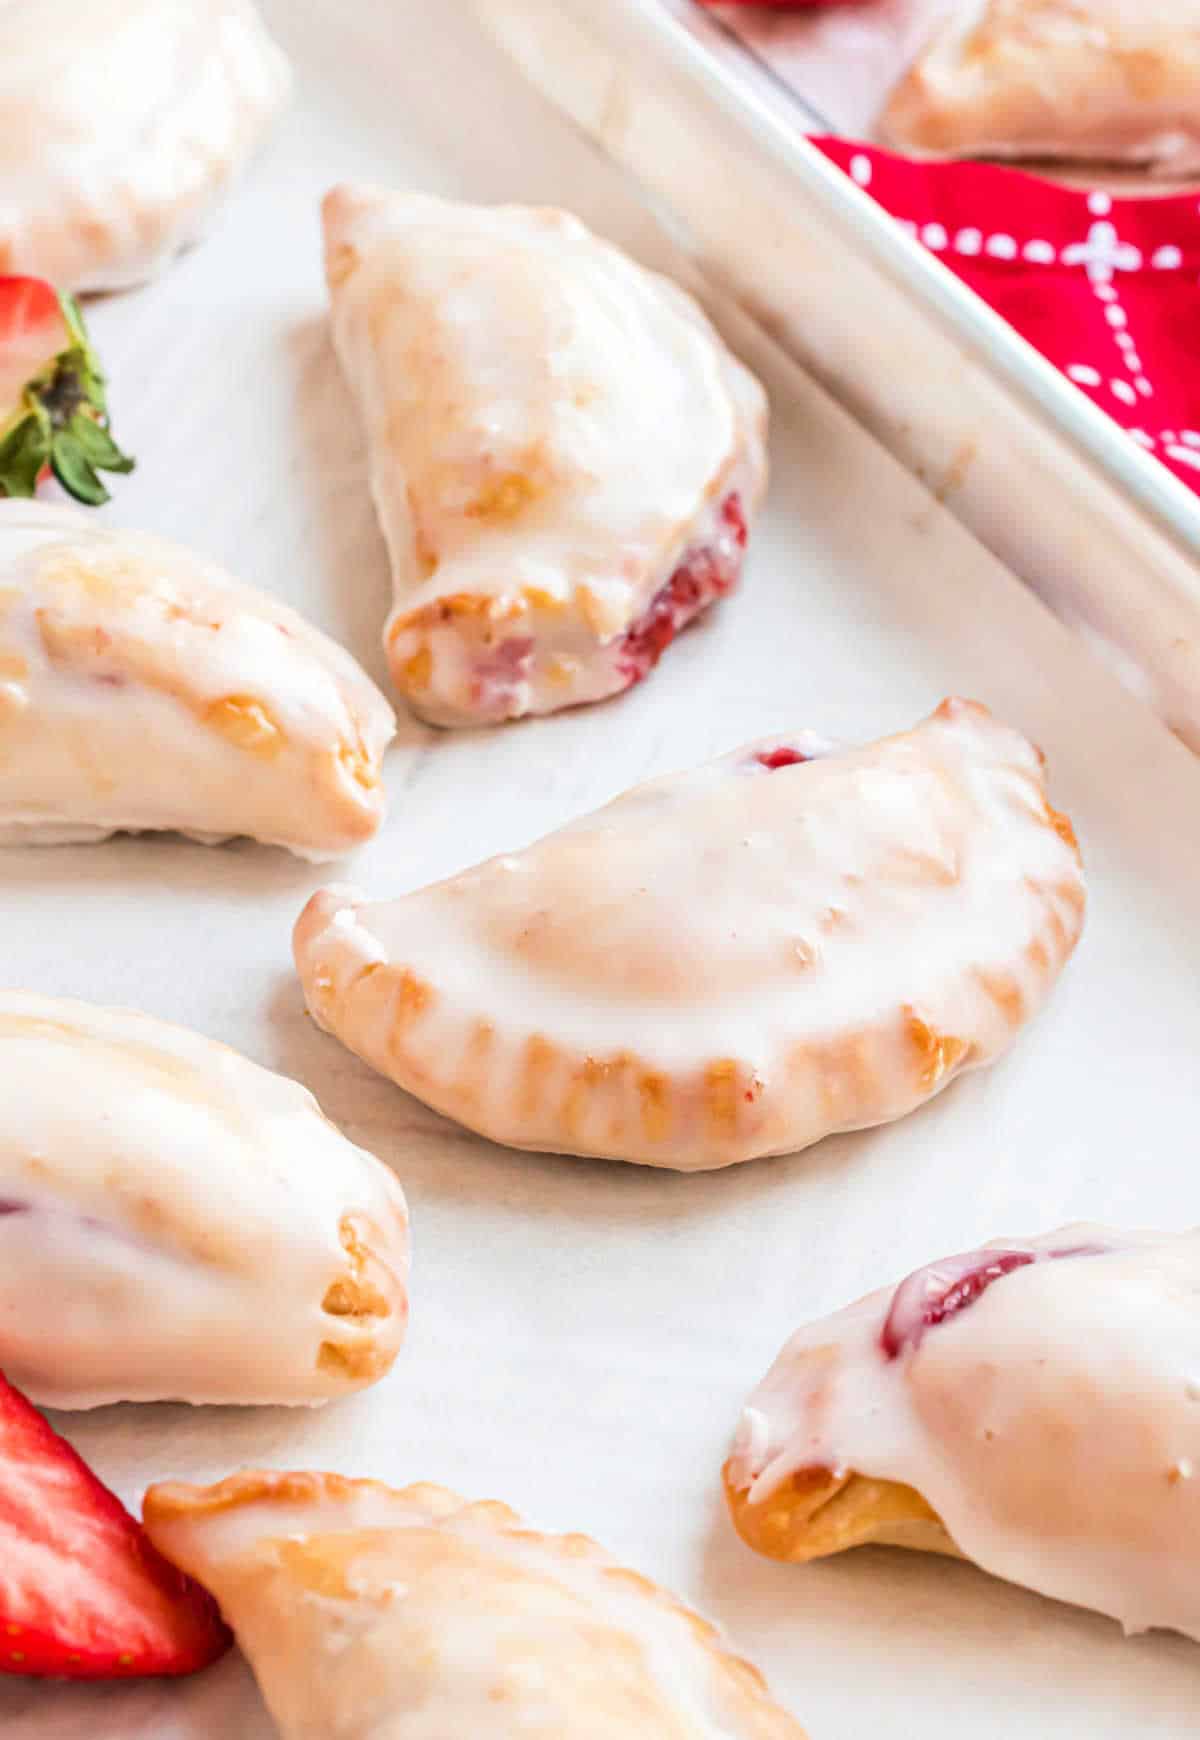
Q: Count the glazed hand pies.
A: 8